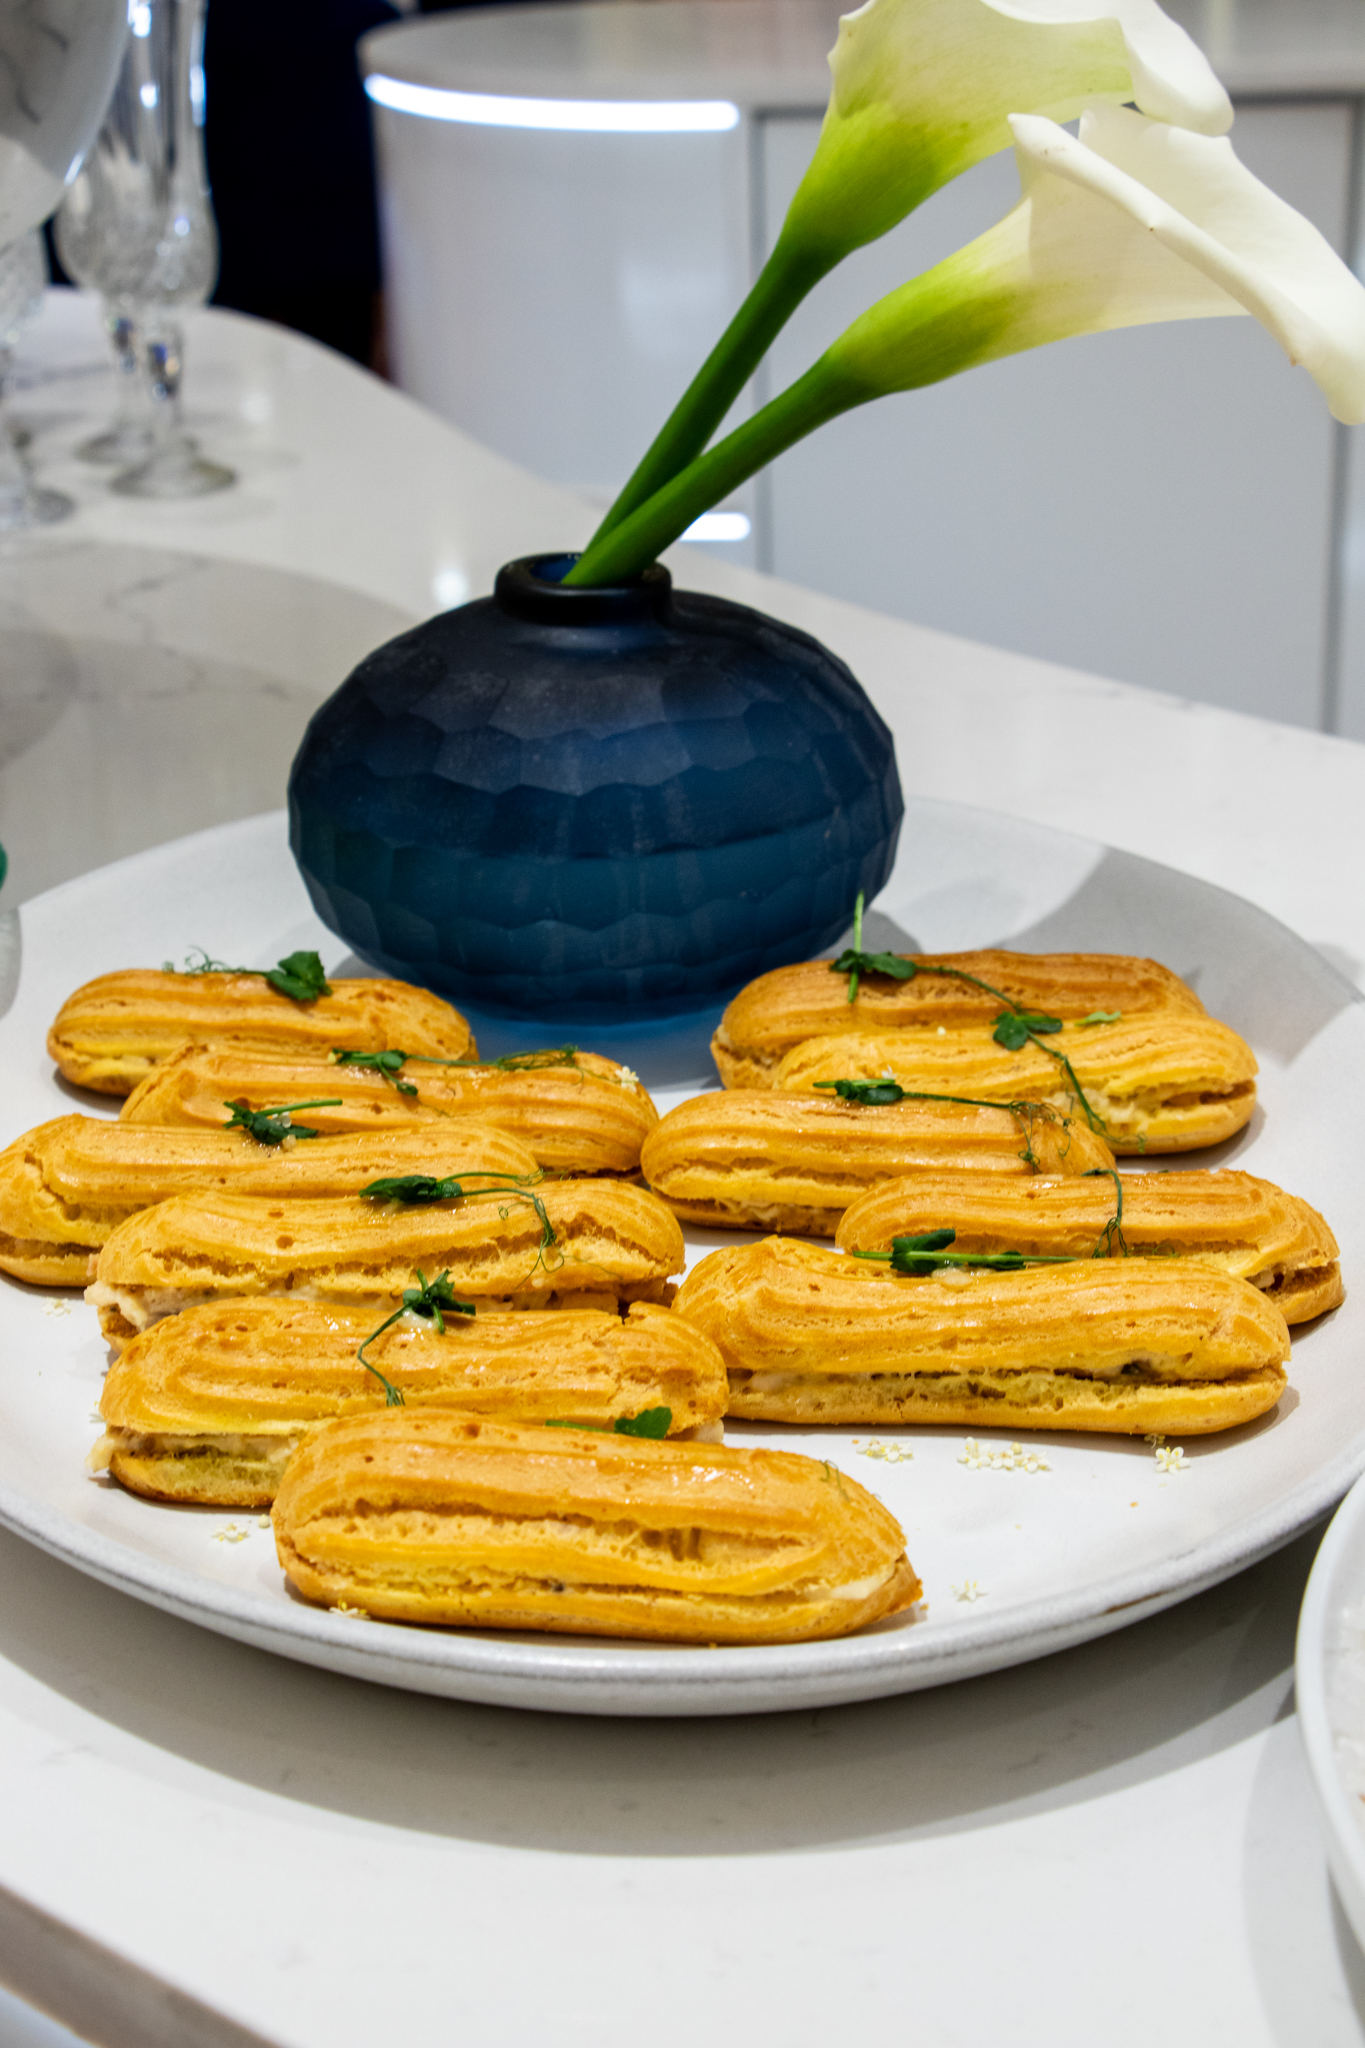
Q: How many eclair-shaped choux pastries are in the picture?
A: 11